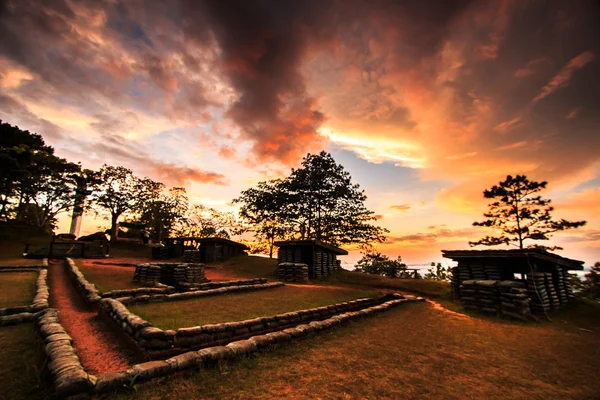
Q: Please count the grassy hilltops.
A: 1